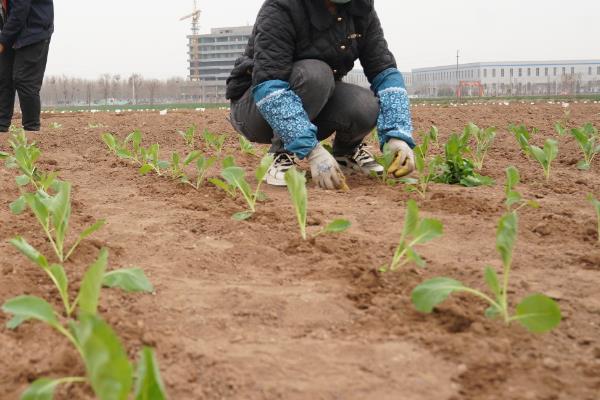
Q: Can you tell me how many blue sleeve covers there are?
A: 2